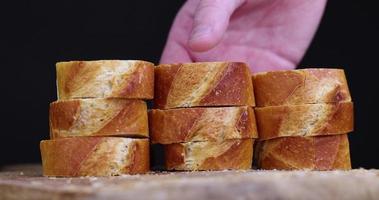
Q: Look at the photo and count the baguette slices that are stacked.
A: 9